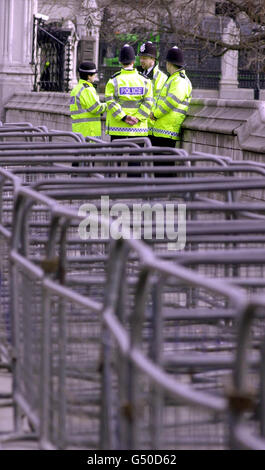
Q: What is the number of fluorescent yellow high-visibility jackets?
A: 4